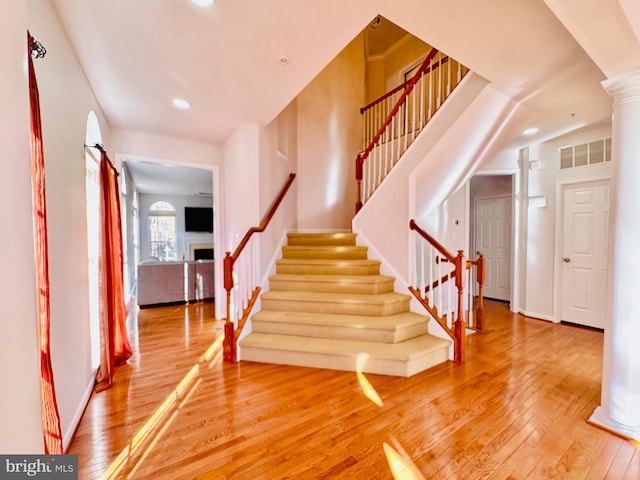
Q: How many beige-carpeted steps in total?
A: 7